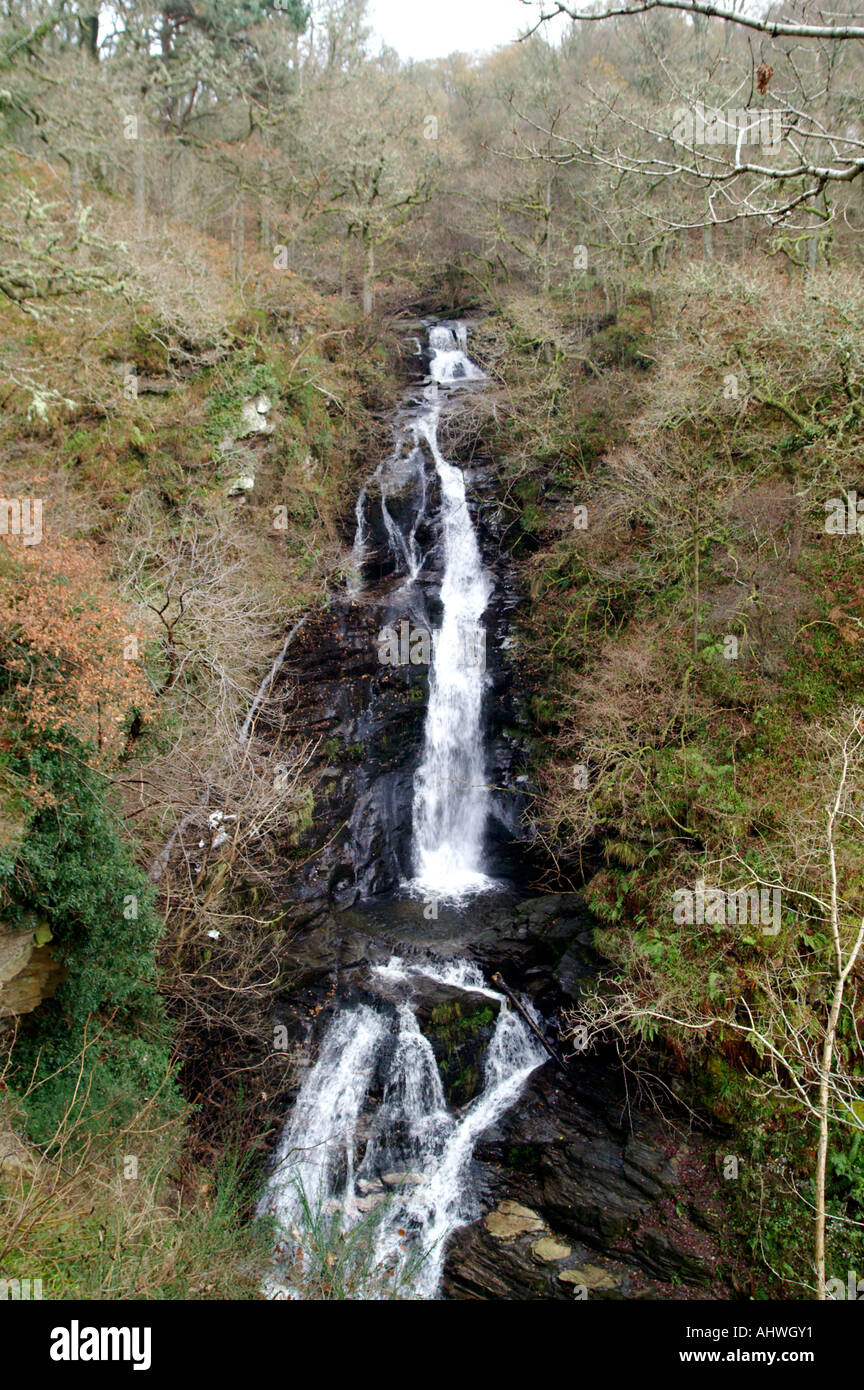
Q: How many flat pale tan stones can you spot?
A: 3